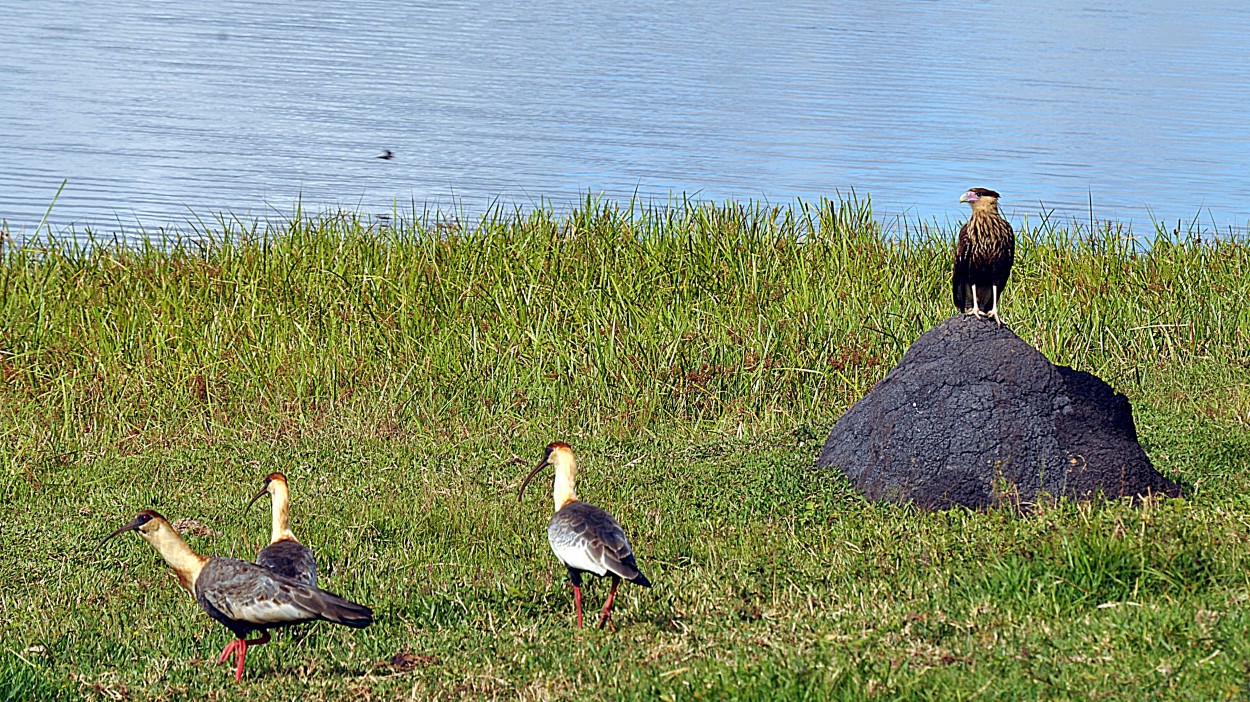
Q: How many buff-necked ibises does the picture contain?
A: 3